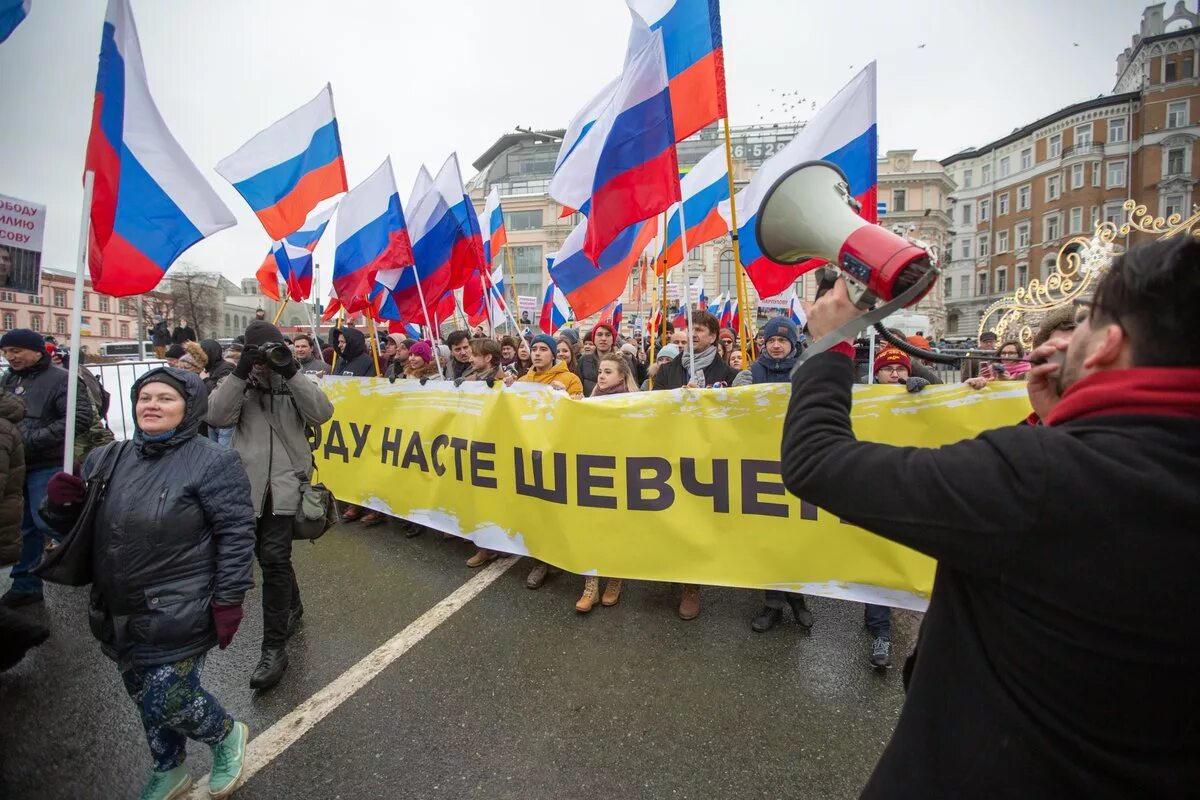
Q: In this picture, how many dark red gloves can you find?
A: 2